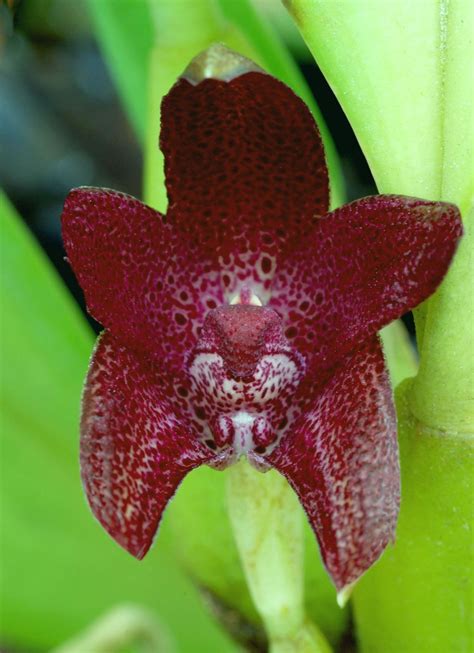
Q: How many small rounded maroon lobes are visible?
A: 2